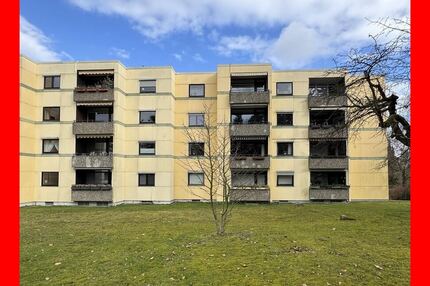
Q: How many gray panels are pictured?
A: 12